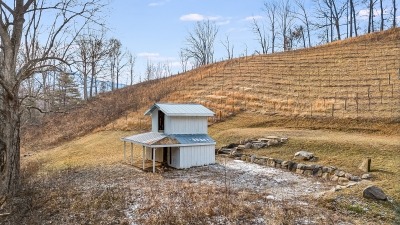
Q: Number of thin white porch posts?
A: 4